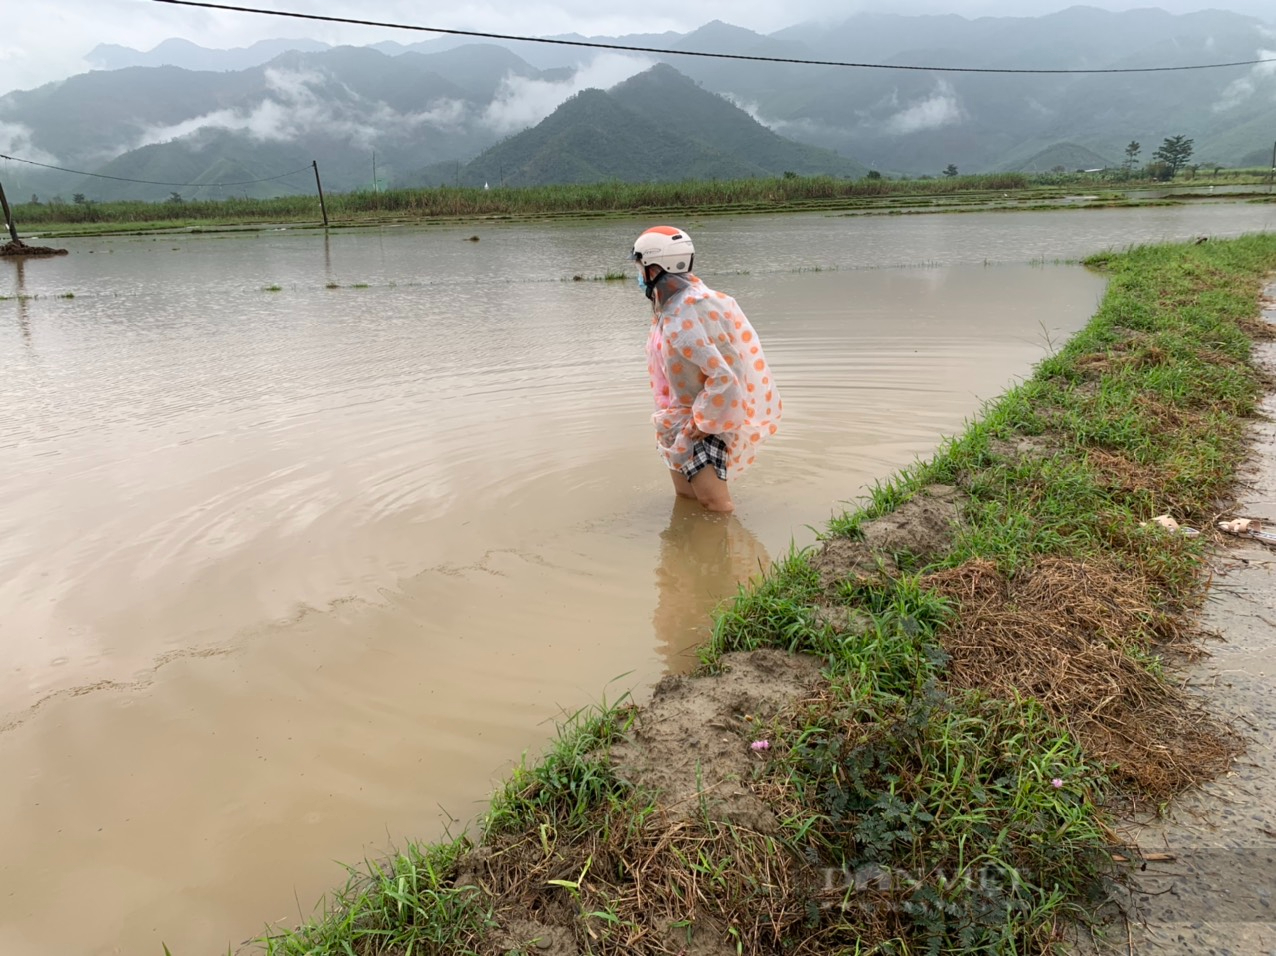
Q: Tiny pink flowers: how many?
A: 2